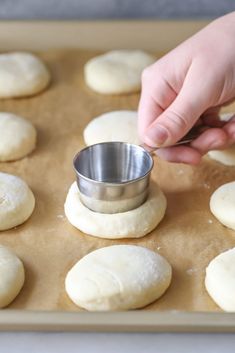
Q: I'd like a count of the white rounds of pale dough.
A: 11